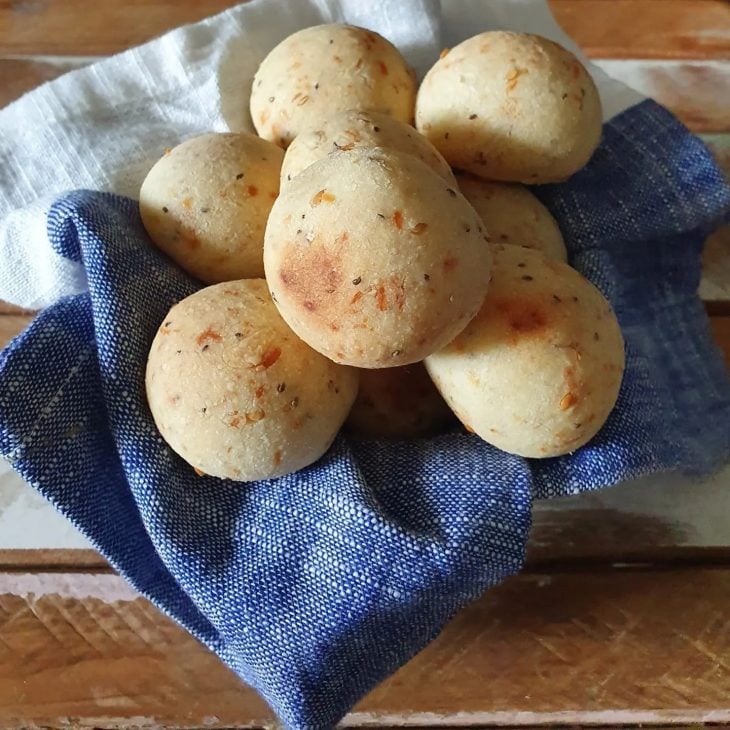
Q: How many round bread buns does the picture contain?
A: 9